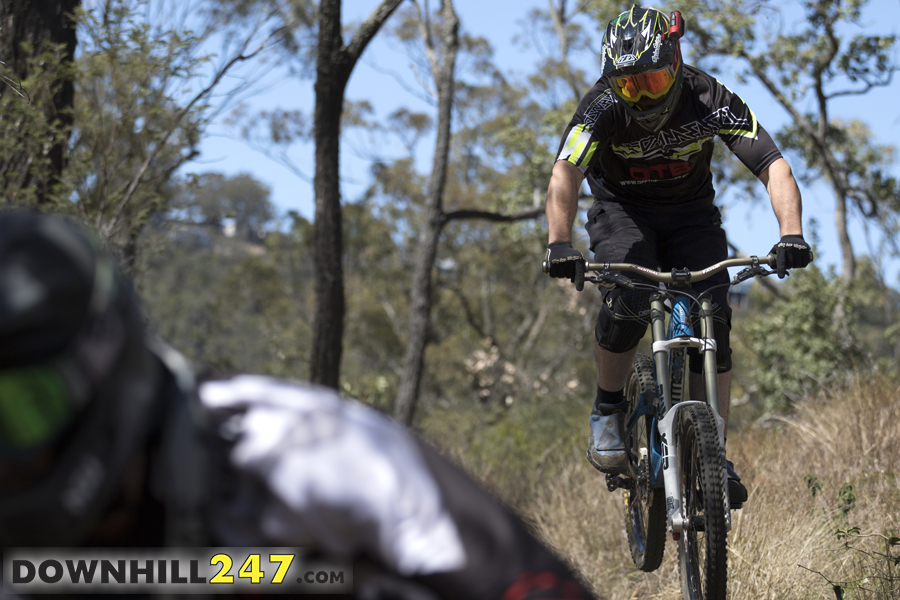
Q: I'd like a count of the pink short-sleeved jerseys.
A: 0